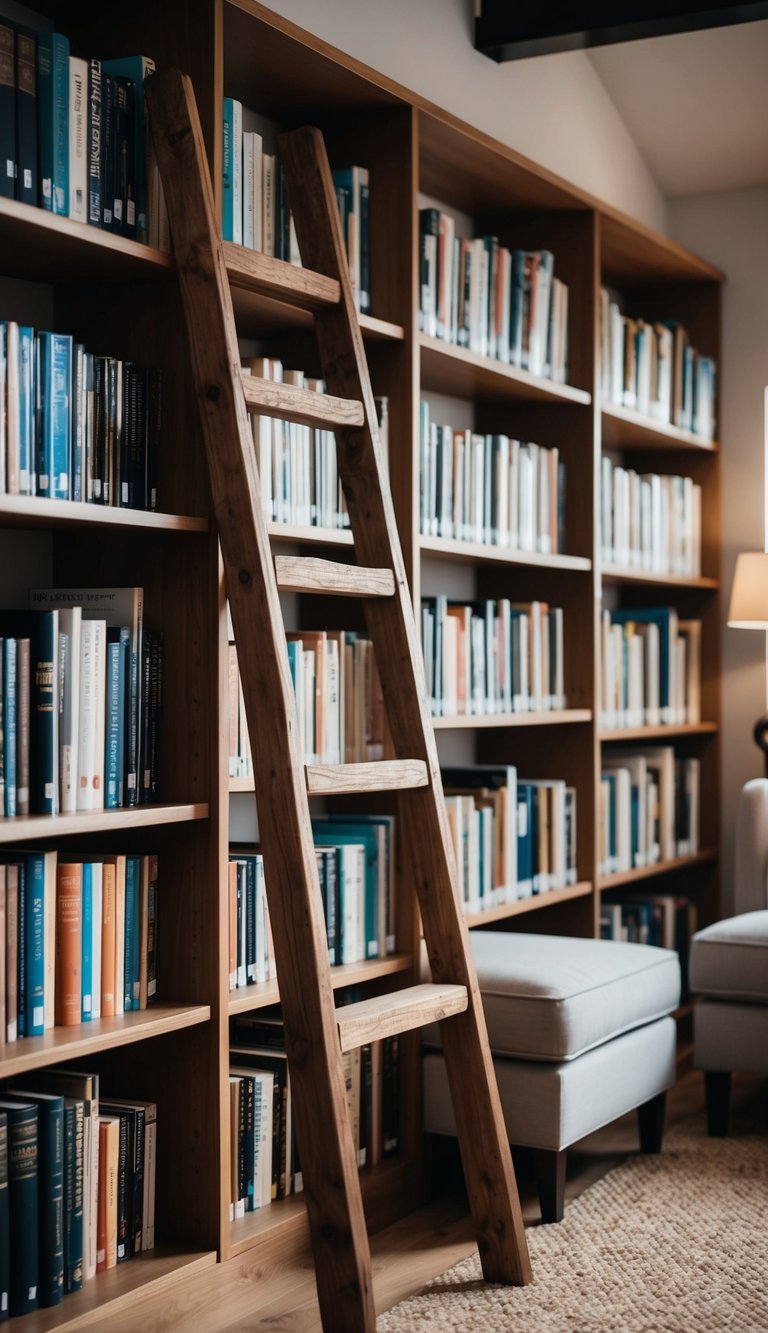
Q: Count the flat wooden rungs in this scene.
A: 5